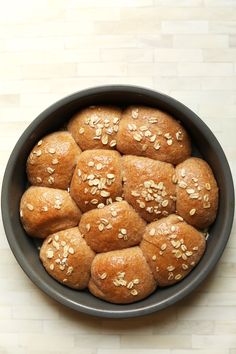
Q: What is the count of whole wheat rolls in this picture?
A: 11